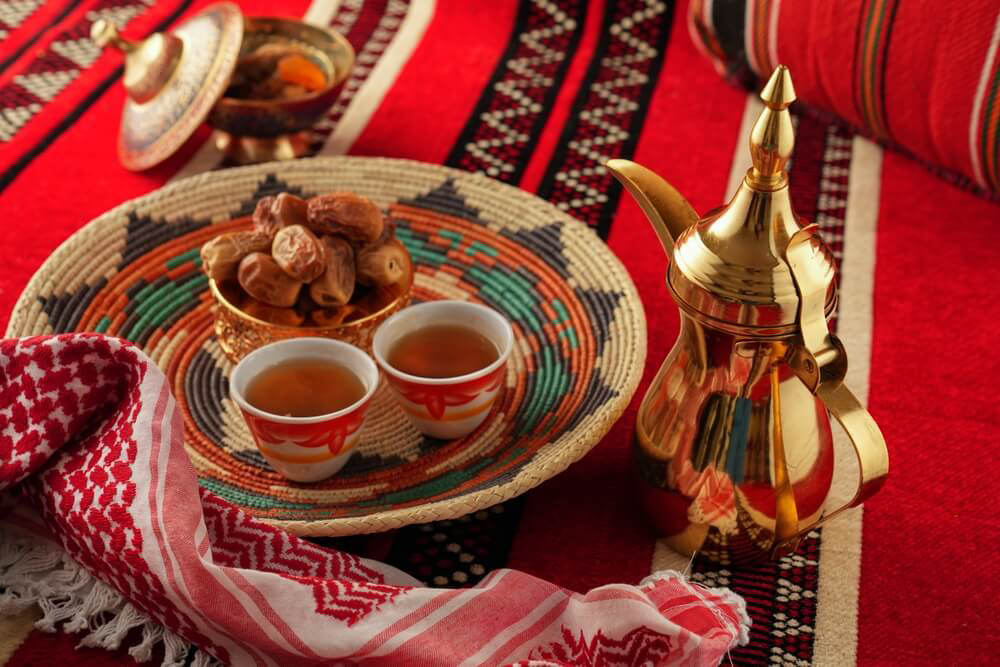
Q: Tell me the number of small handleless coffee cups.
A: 2